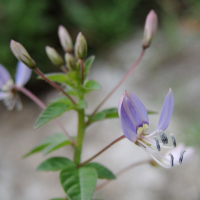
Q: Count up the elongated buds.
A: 6